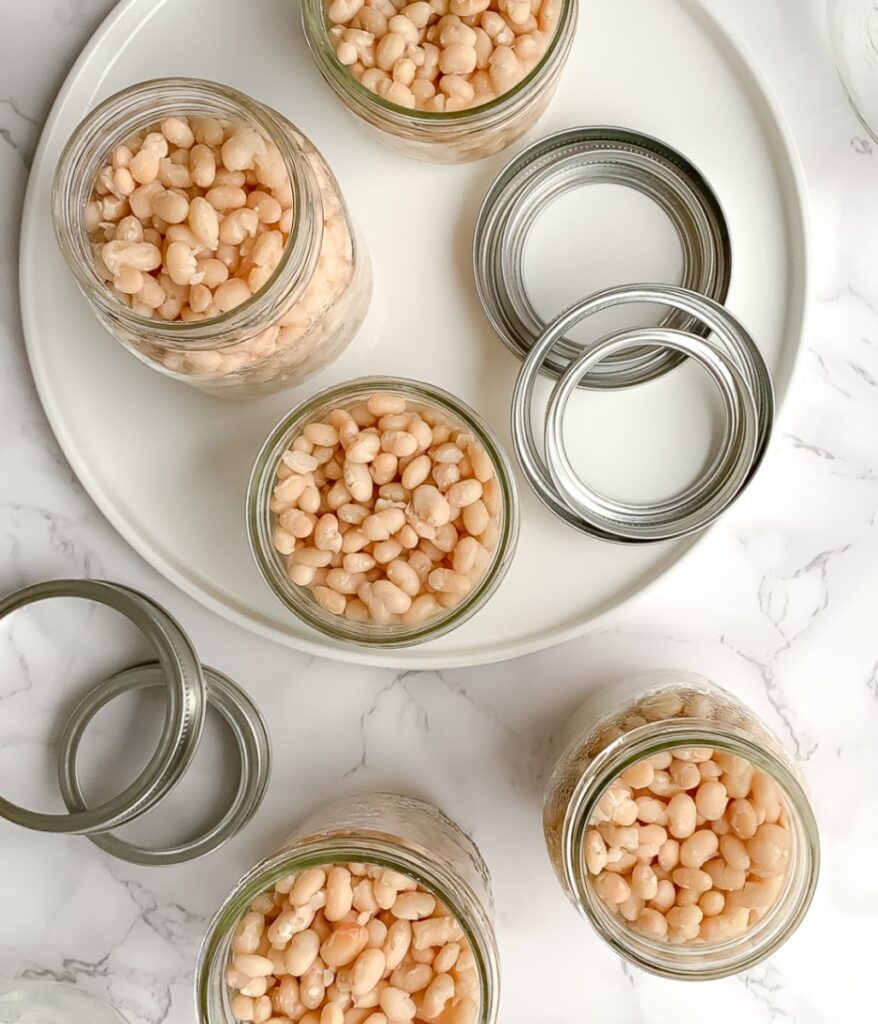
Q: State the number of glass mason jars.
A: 5